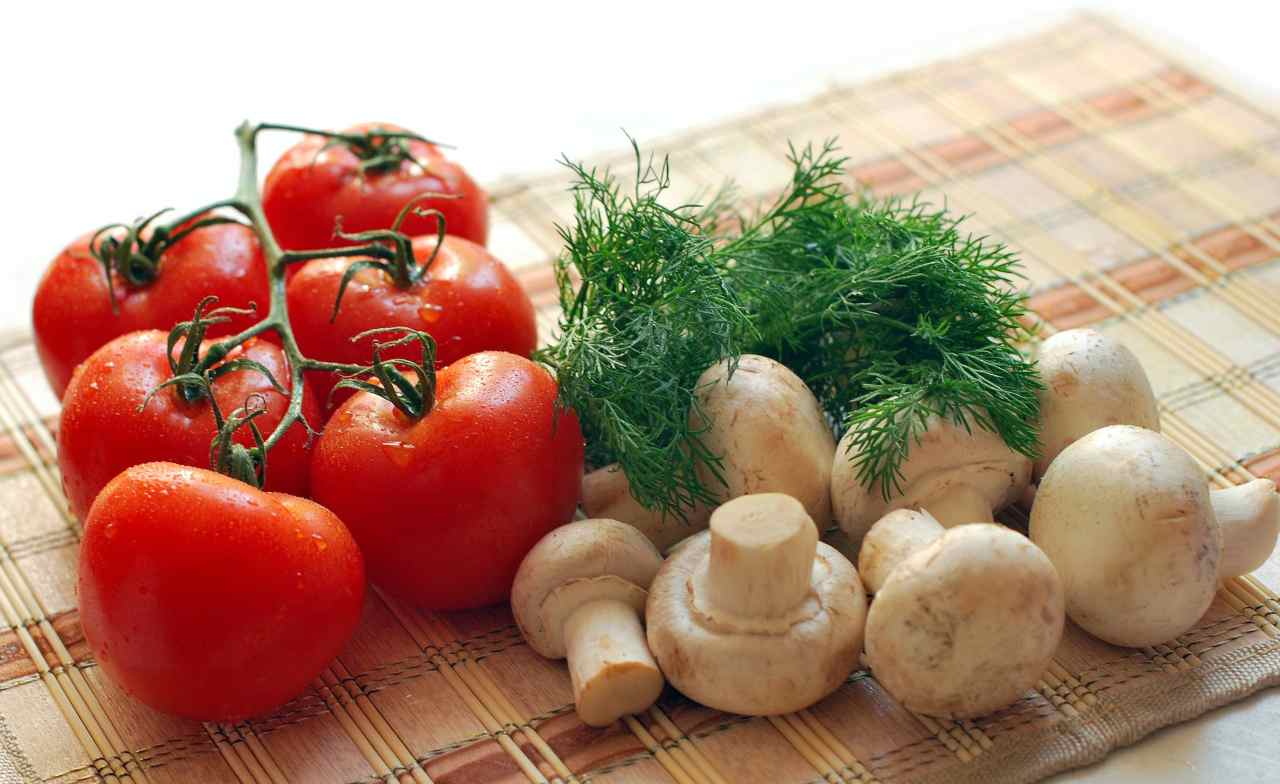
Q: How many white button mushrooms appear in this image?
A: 7